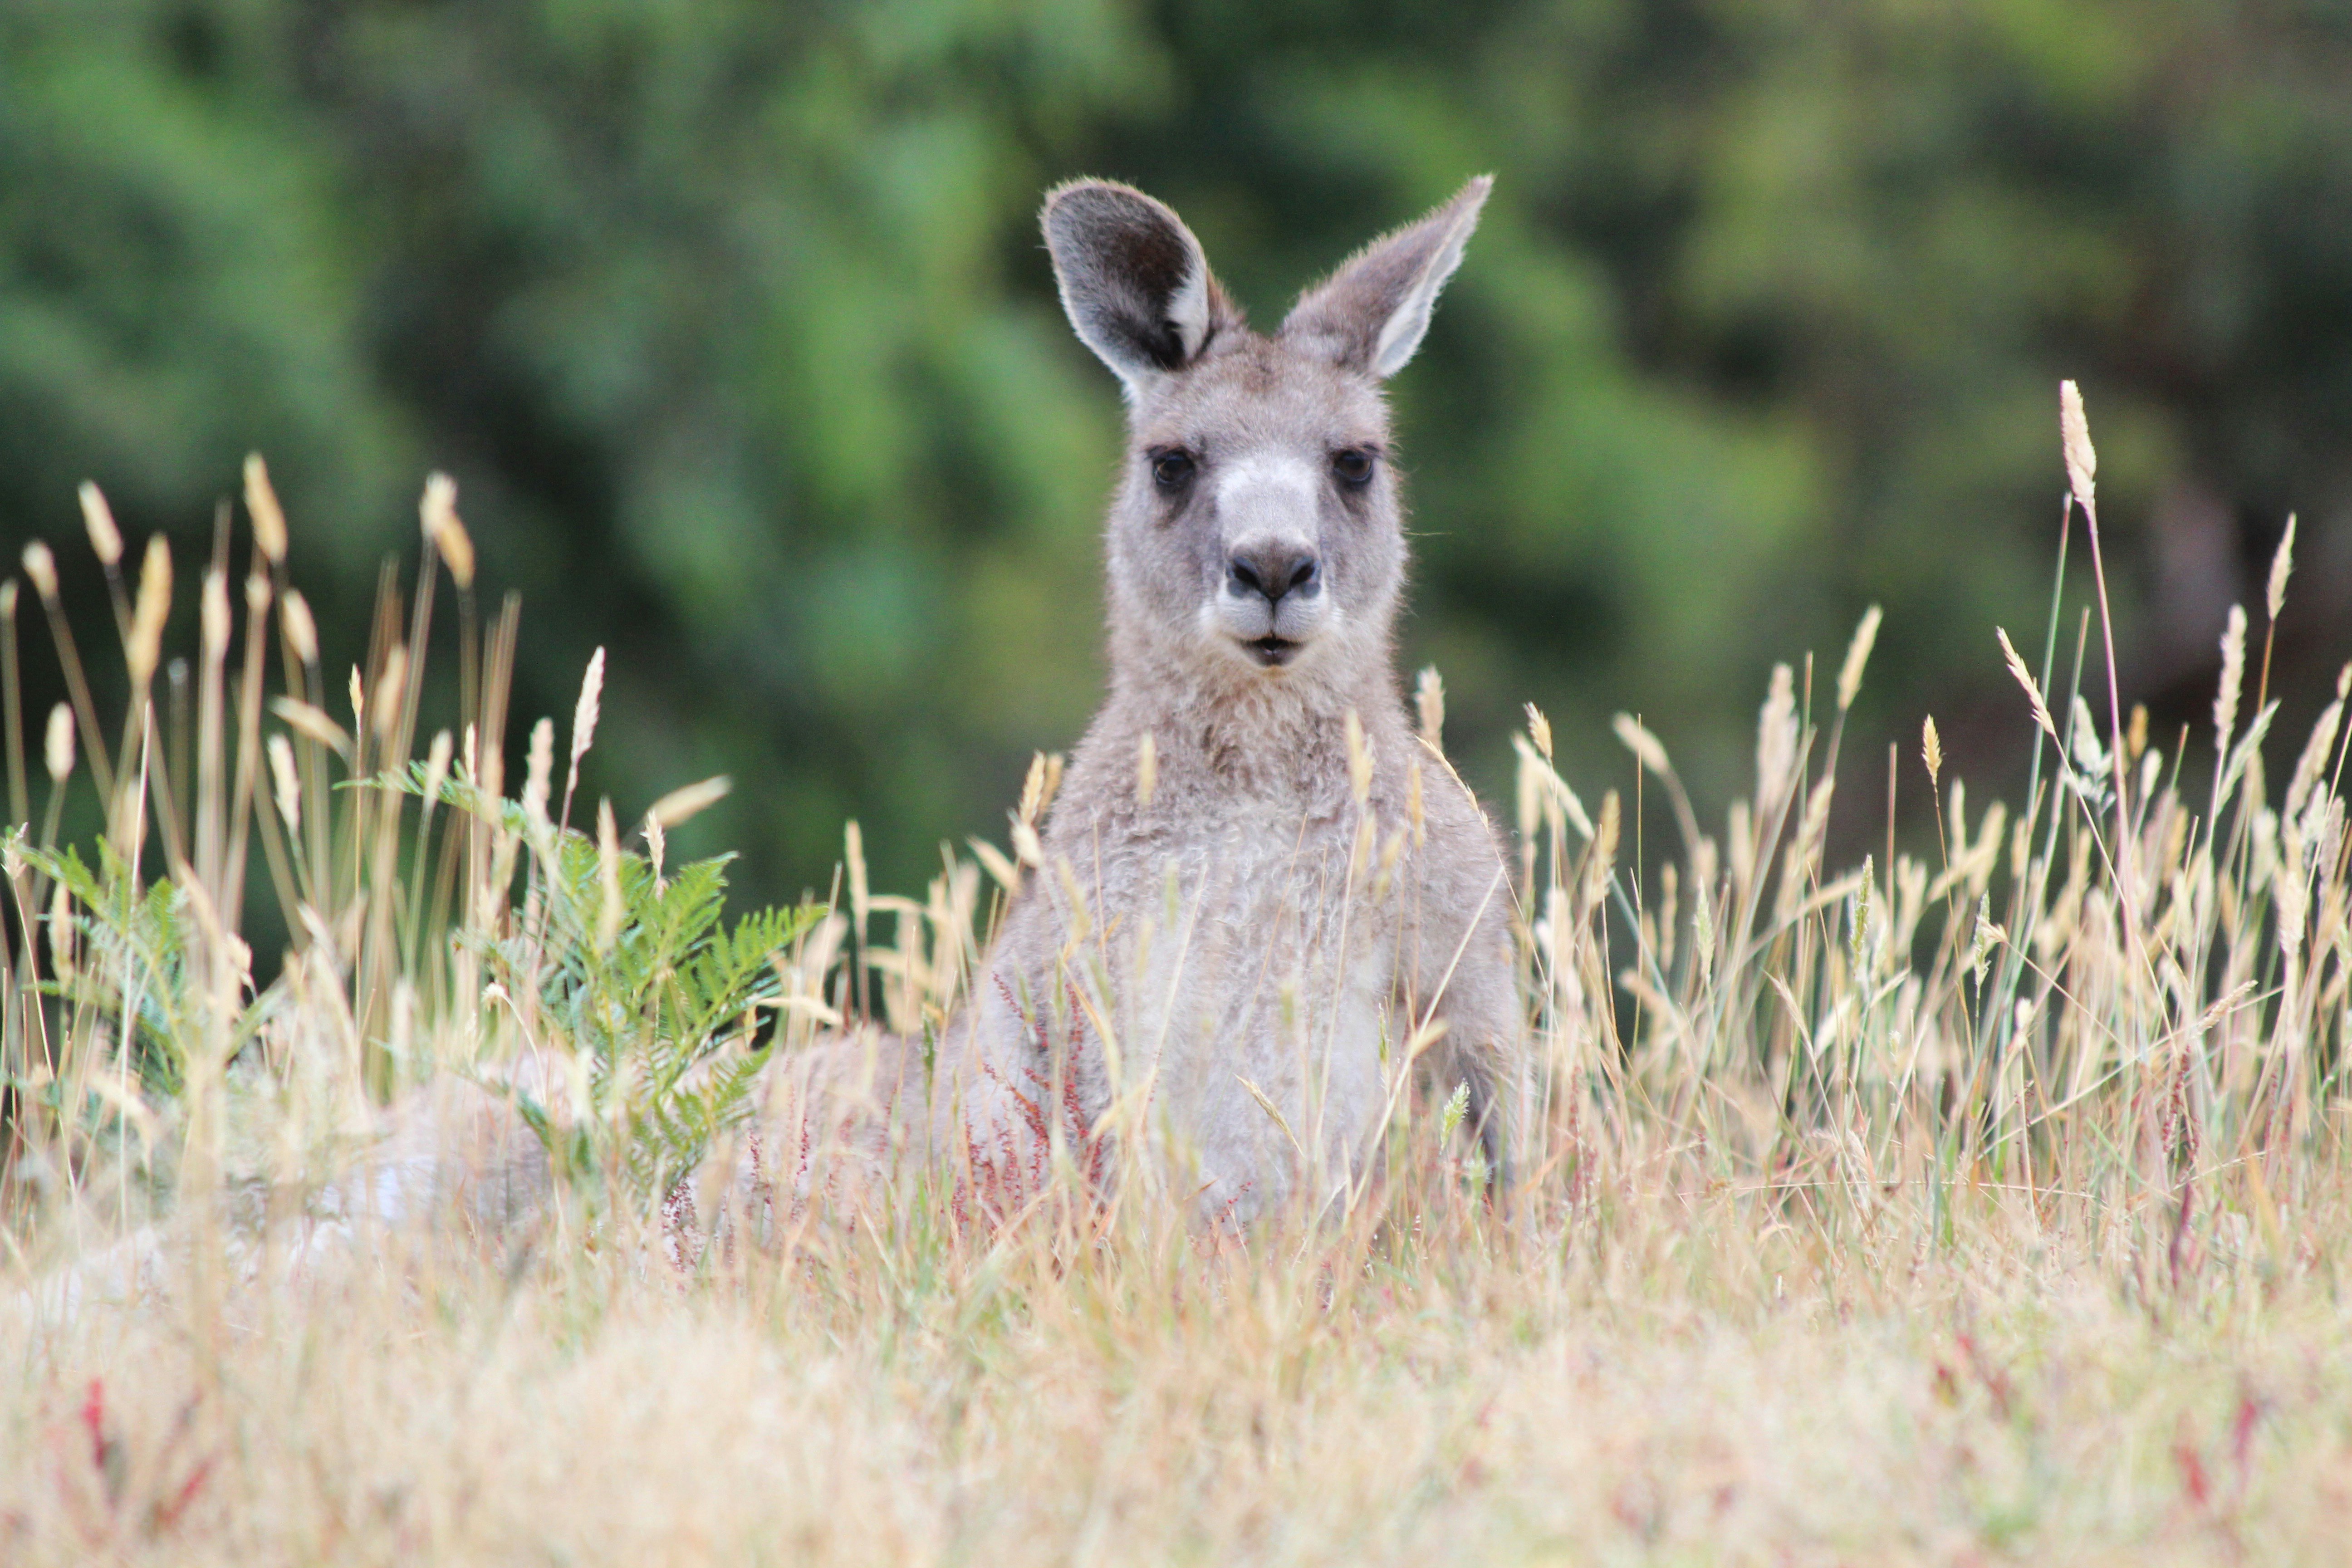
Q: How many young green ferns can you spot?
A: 2